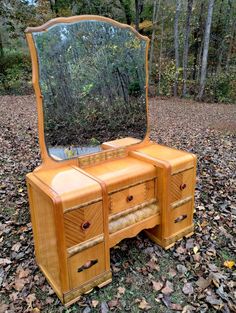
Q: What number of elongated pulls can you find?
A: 2